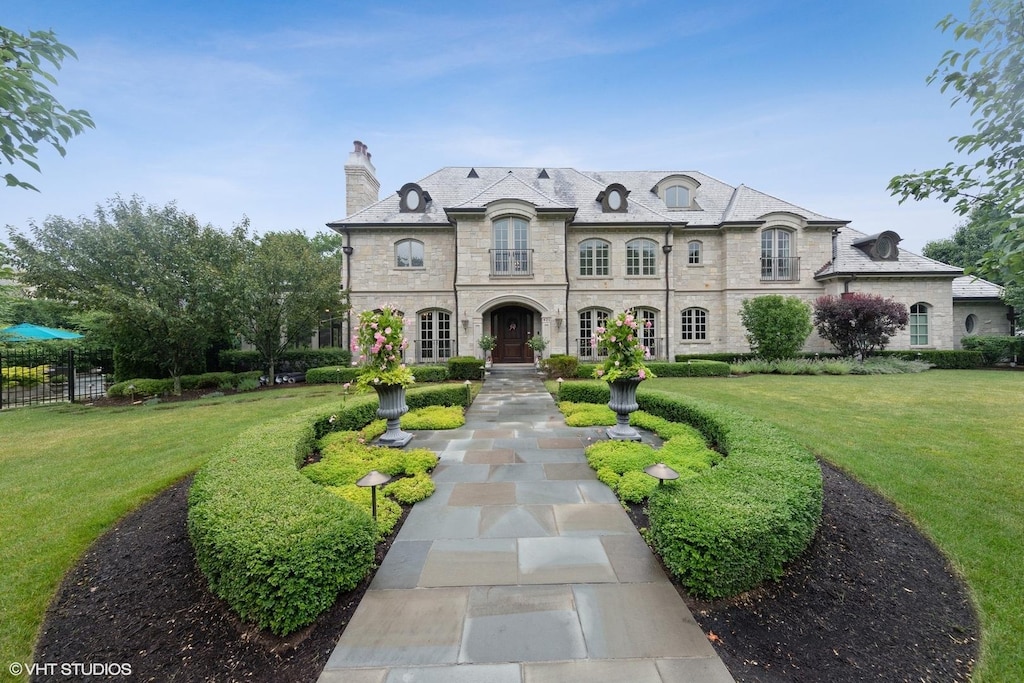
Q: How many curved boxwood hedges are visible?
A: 2